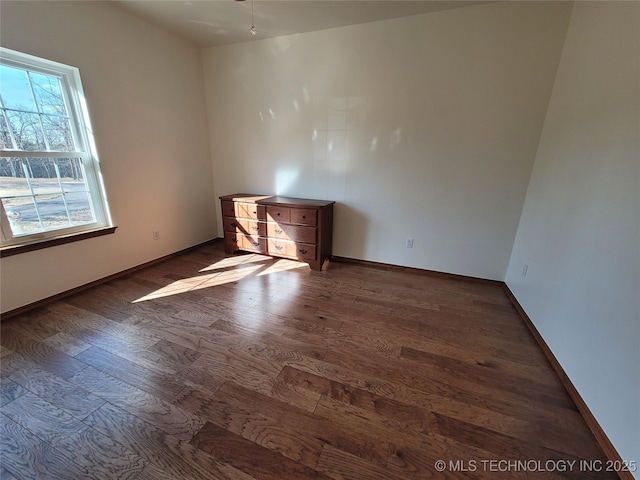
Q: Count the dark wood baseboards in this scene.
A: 3